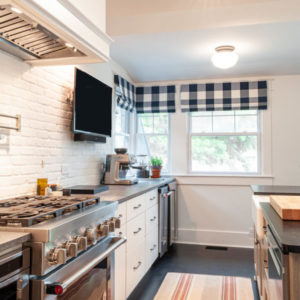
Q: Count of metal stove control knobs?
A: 7